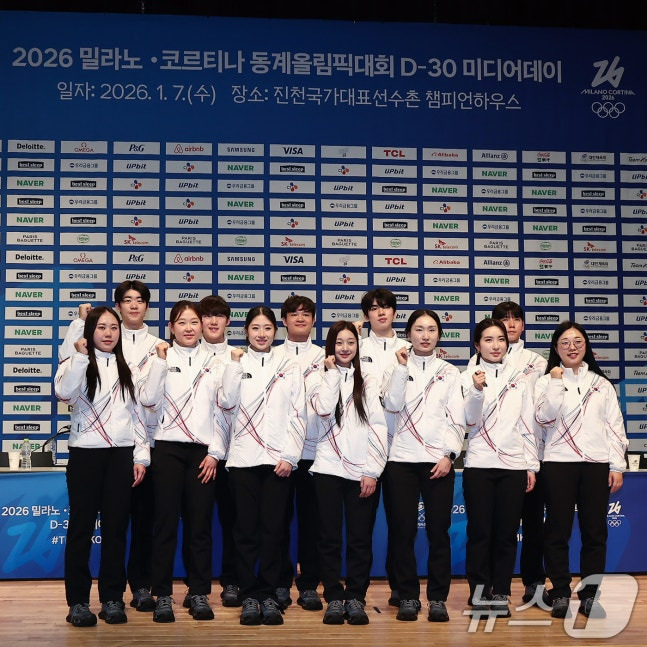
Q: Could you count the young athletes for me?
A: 12